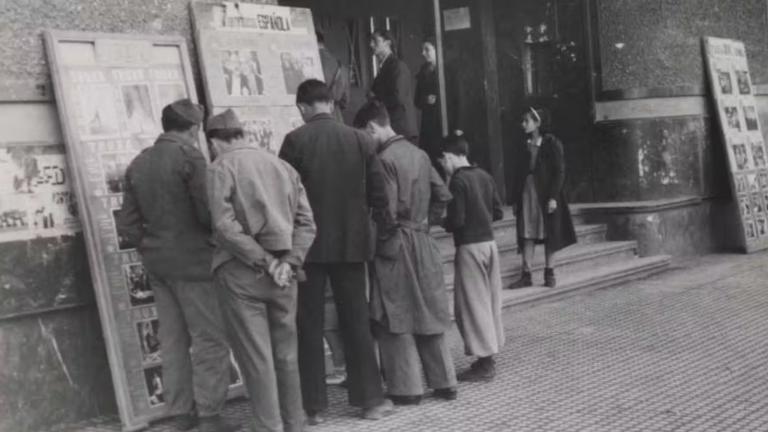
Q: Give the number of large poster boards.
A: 3